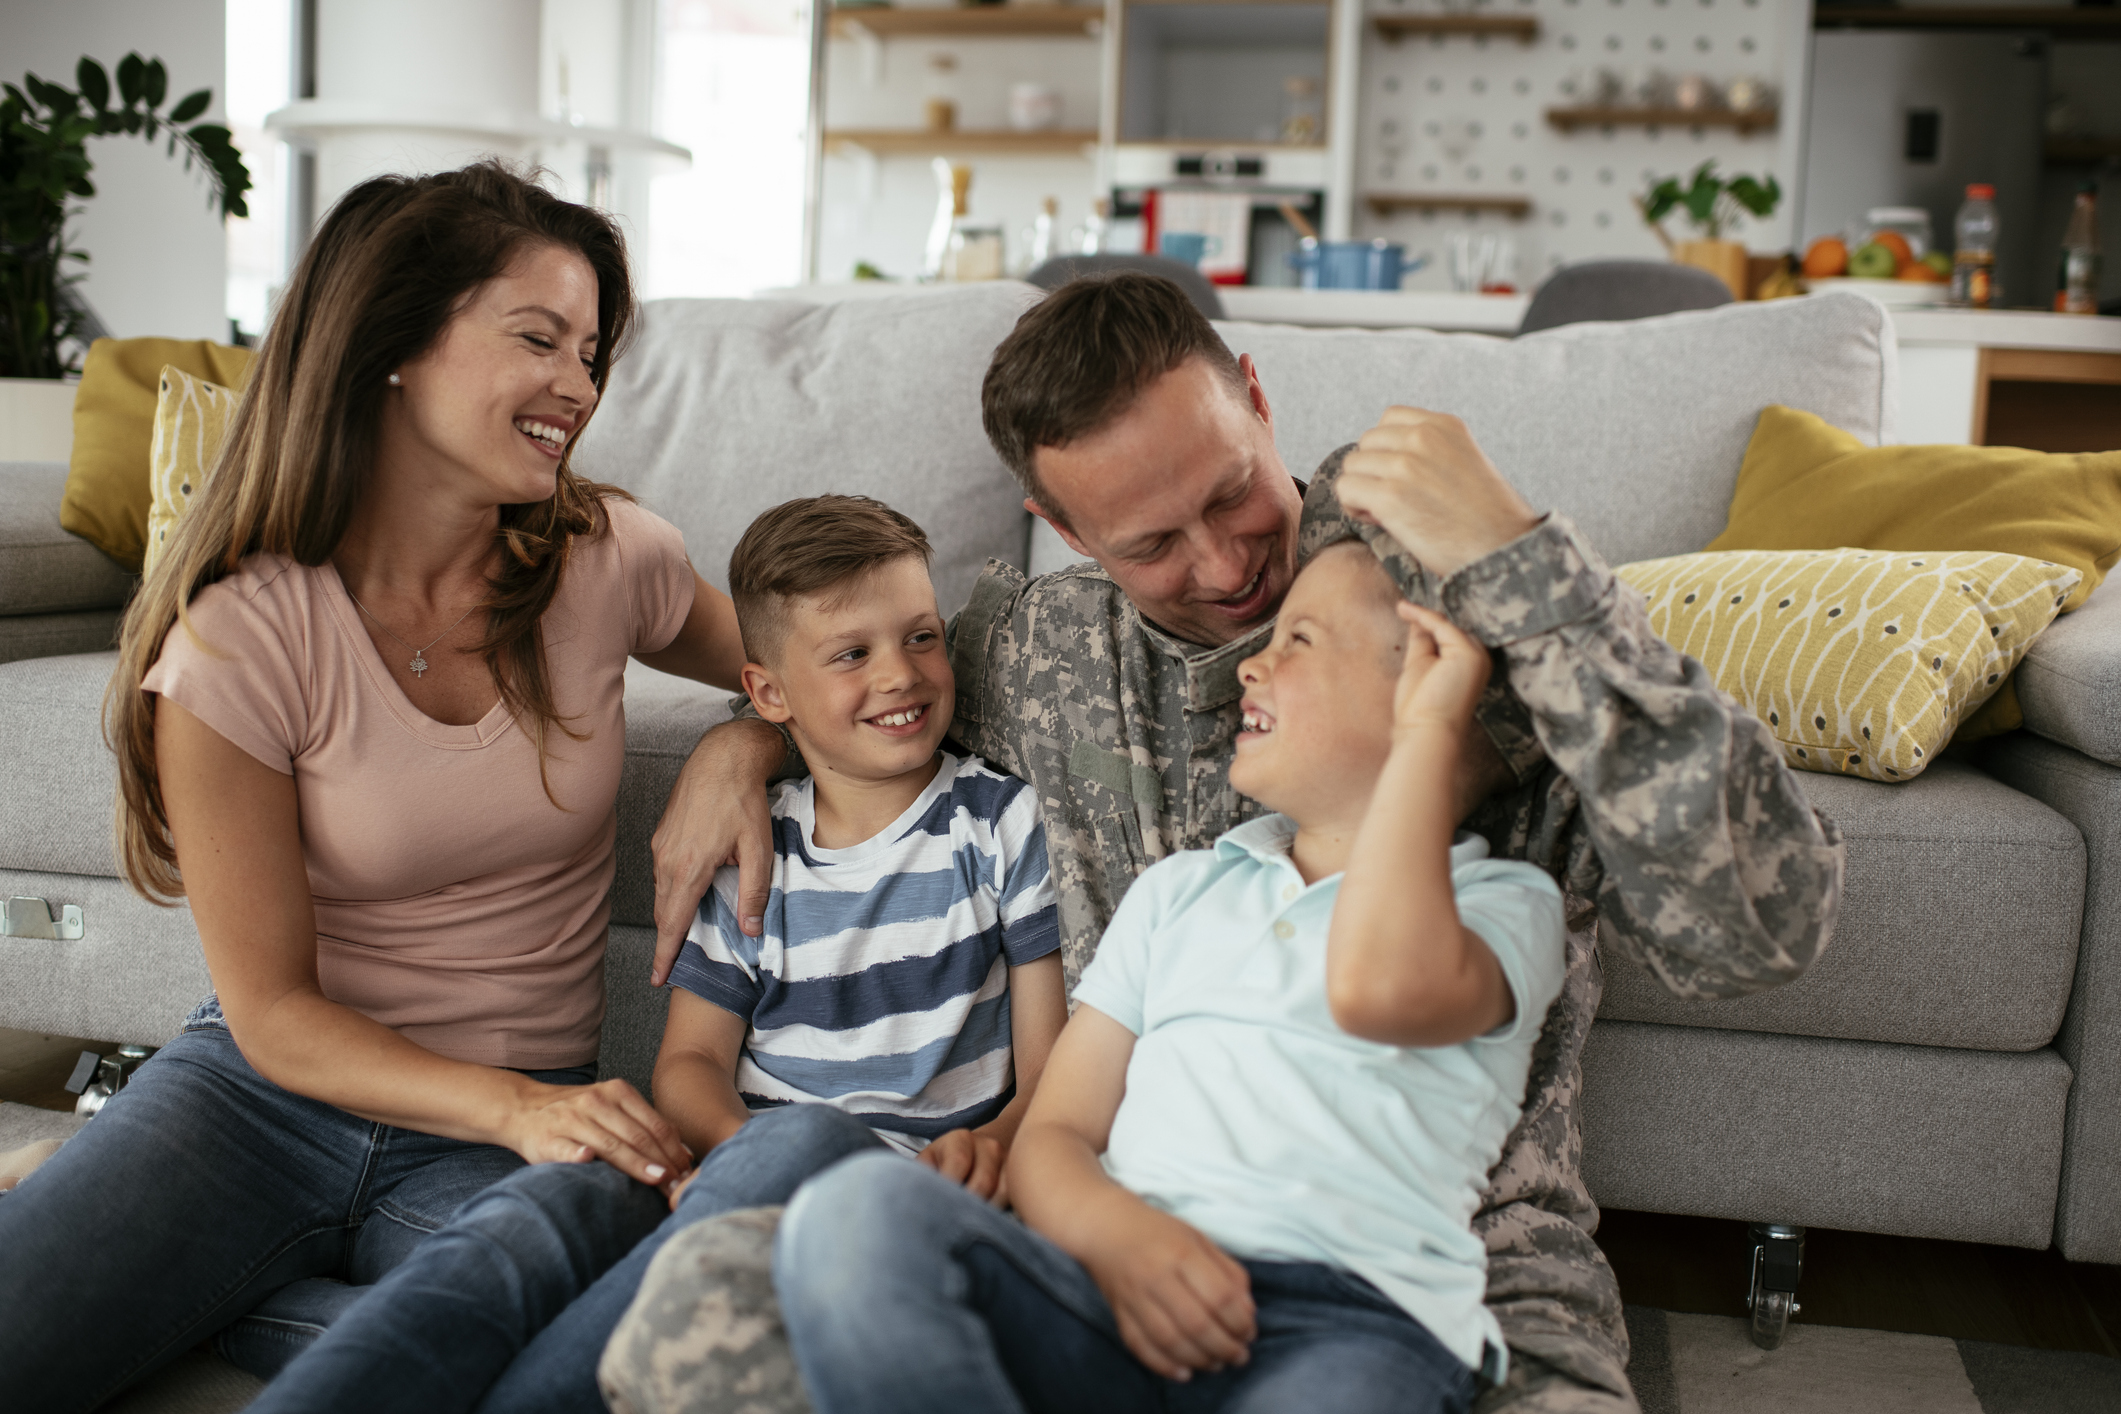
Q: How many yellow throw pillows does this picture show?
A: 4